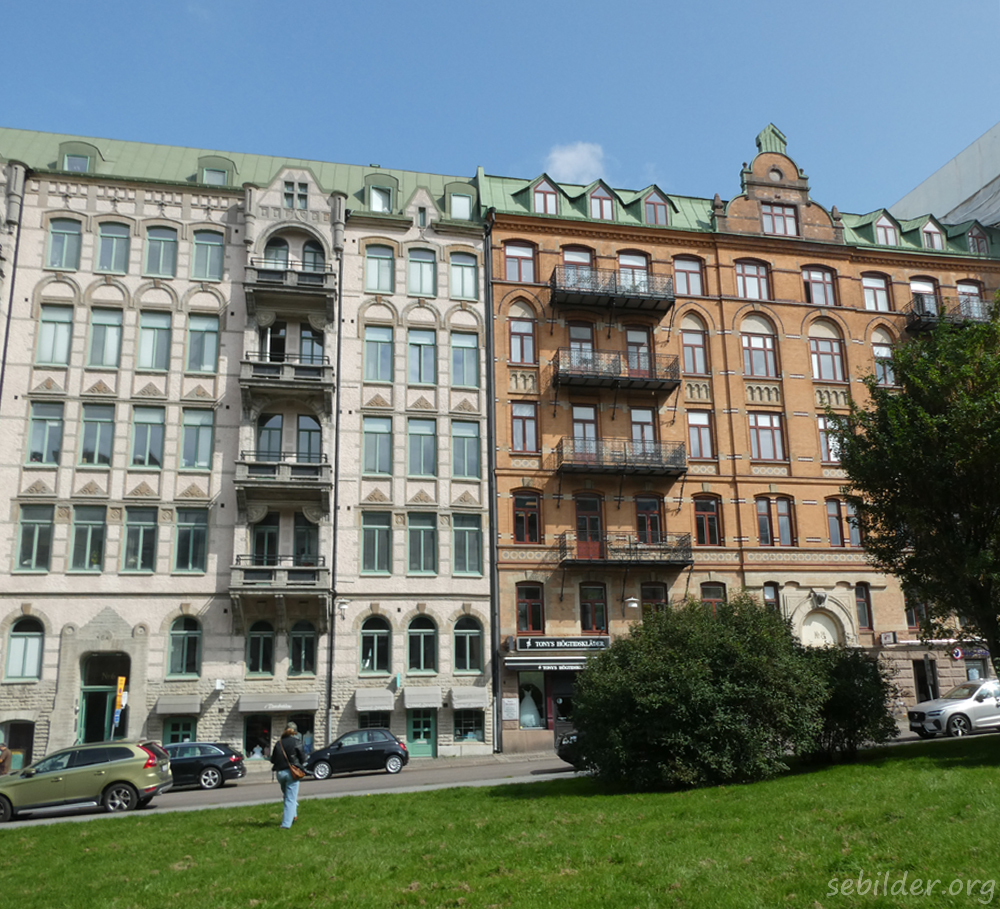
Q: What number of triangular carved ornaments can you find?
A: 14